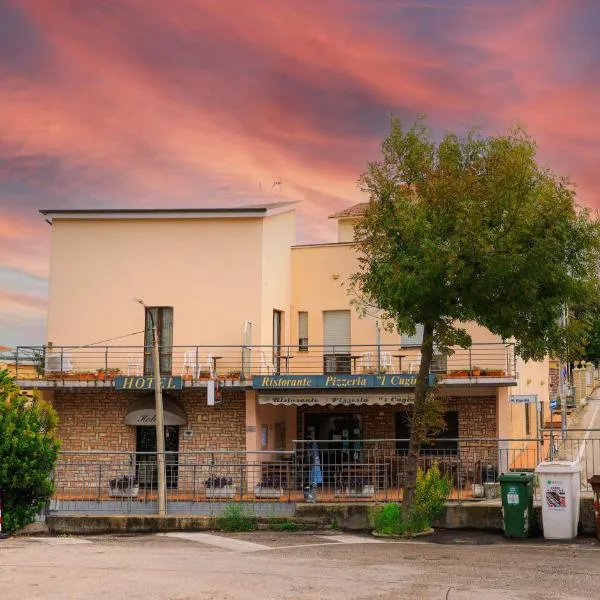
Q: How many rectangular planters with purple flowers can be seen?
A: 4